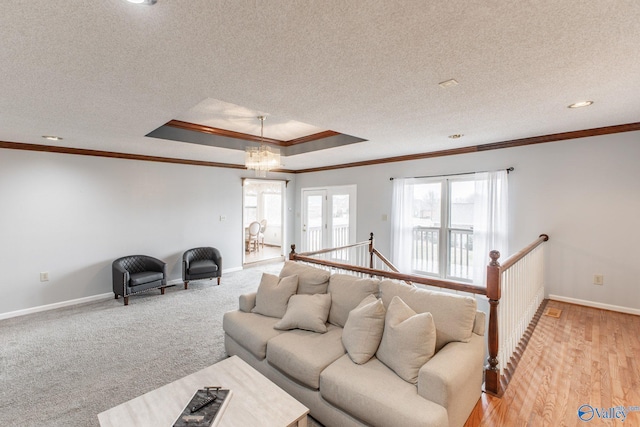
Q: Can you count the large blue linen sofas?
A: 0